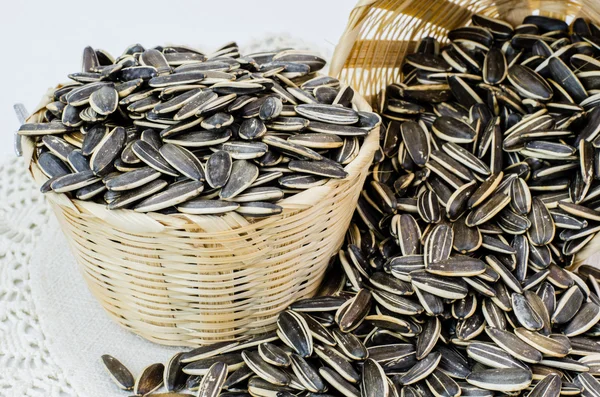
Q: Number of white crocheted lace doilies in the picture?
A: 1